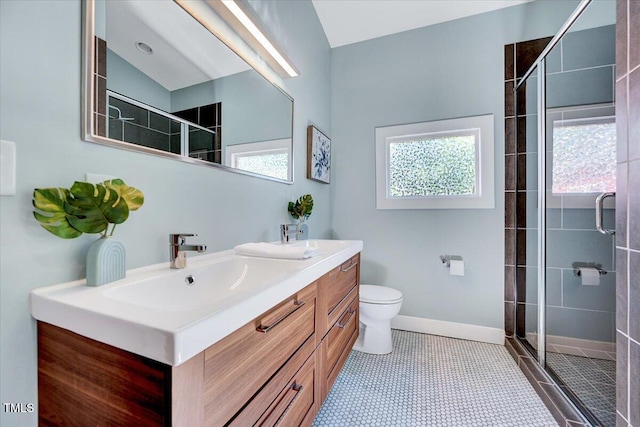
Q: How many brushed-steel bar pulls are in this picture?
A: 4